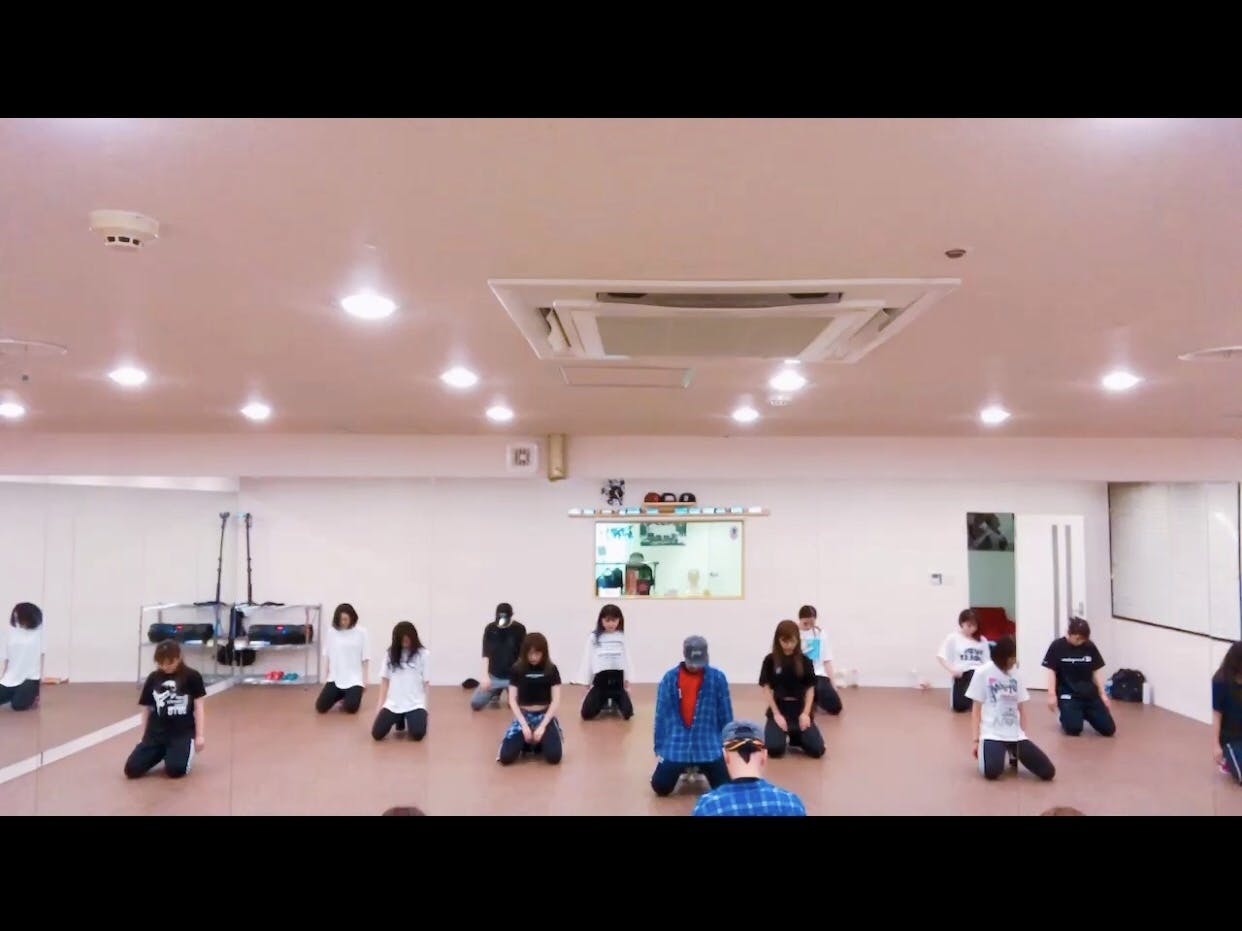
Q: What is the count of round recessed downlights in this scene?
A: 10